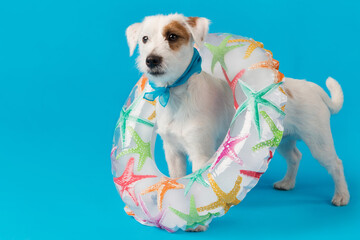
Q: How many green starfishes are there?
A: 7